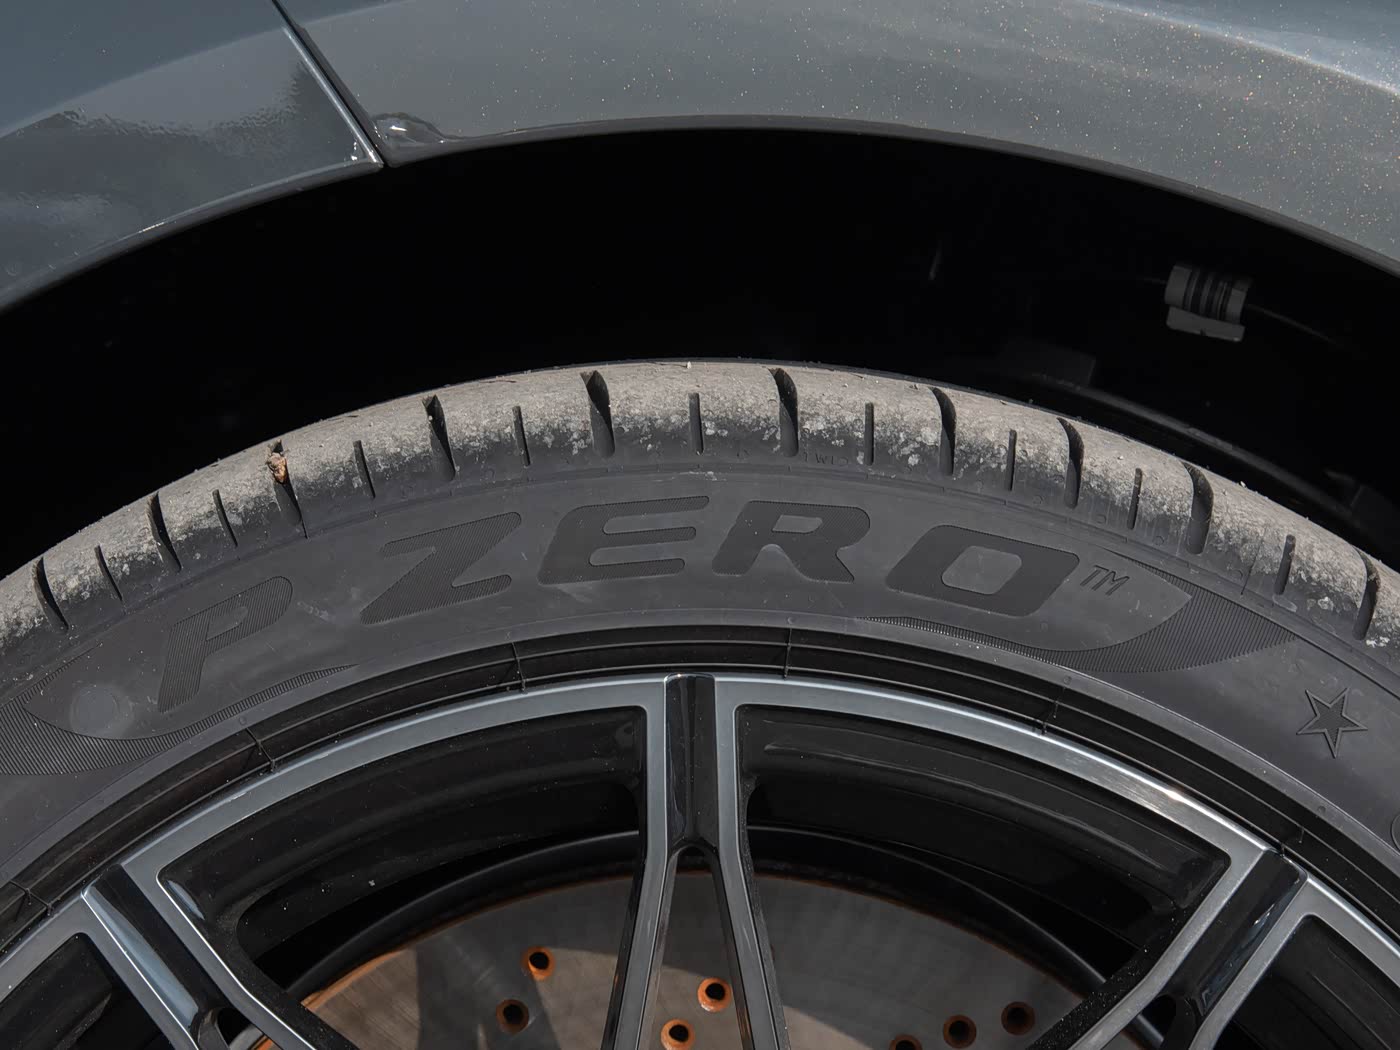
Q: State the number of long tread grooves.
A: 10